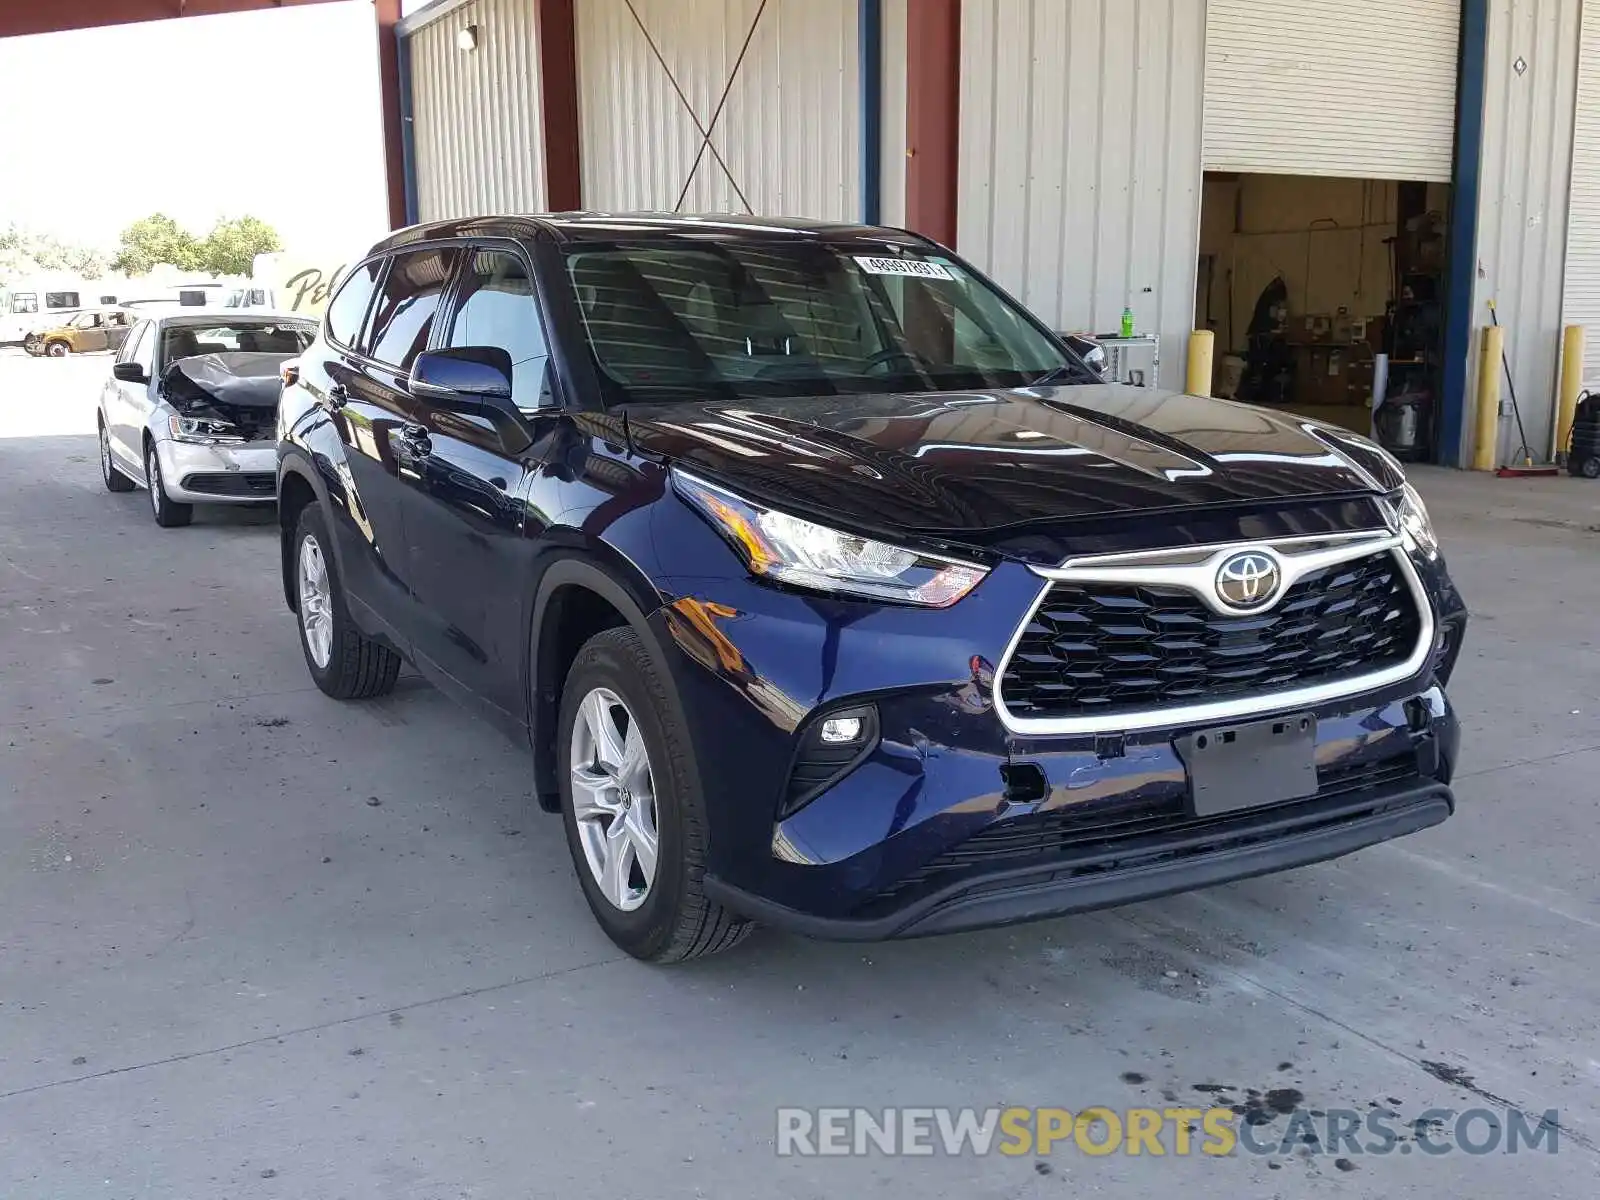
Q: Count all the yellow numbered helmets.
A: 0